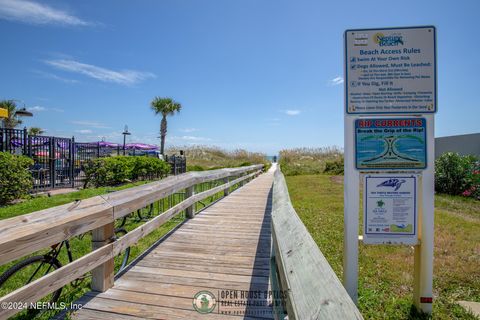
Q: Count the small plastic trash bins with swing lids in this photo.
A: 0